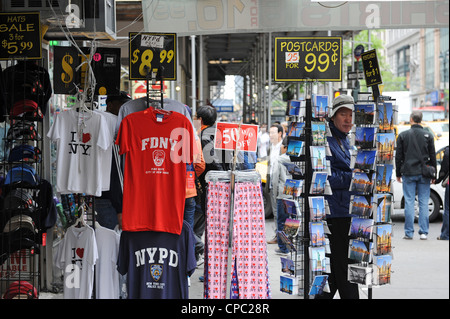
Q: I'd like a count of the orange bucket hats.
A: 0